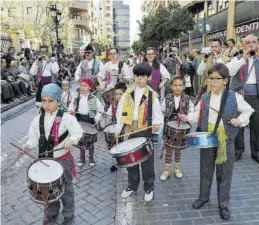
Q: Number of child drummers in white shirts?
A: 6